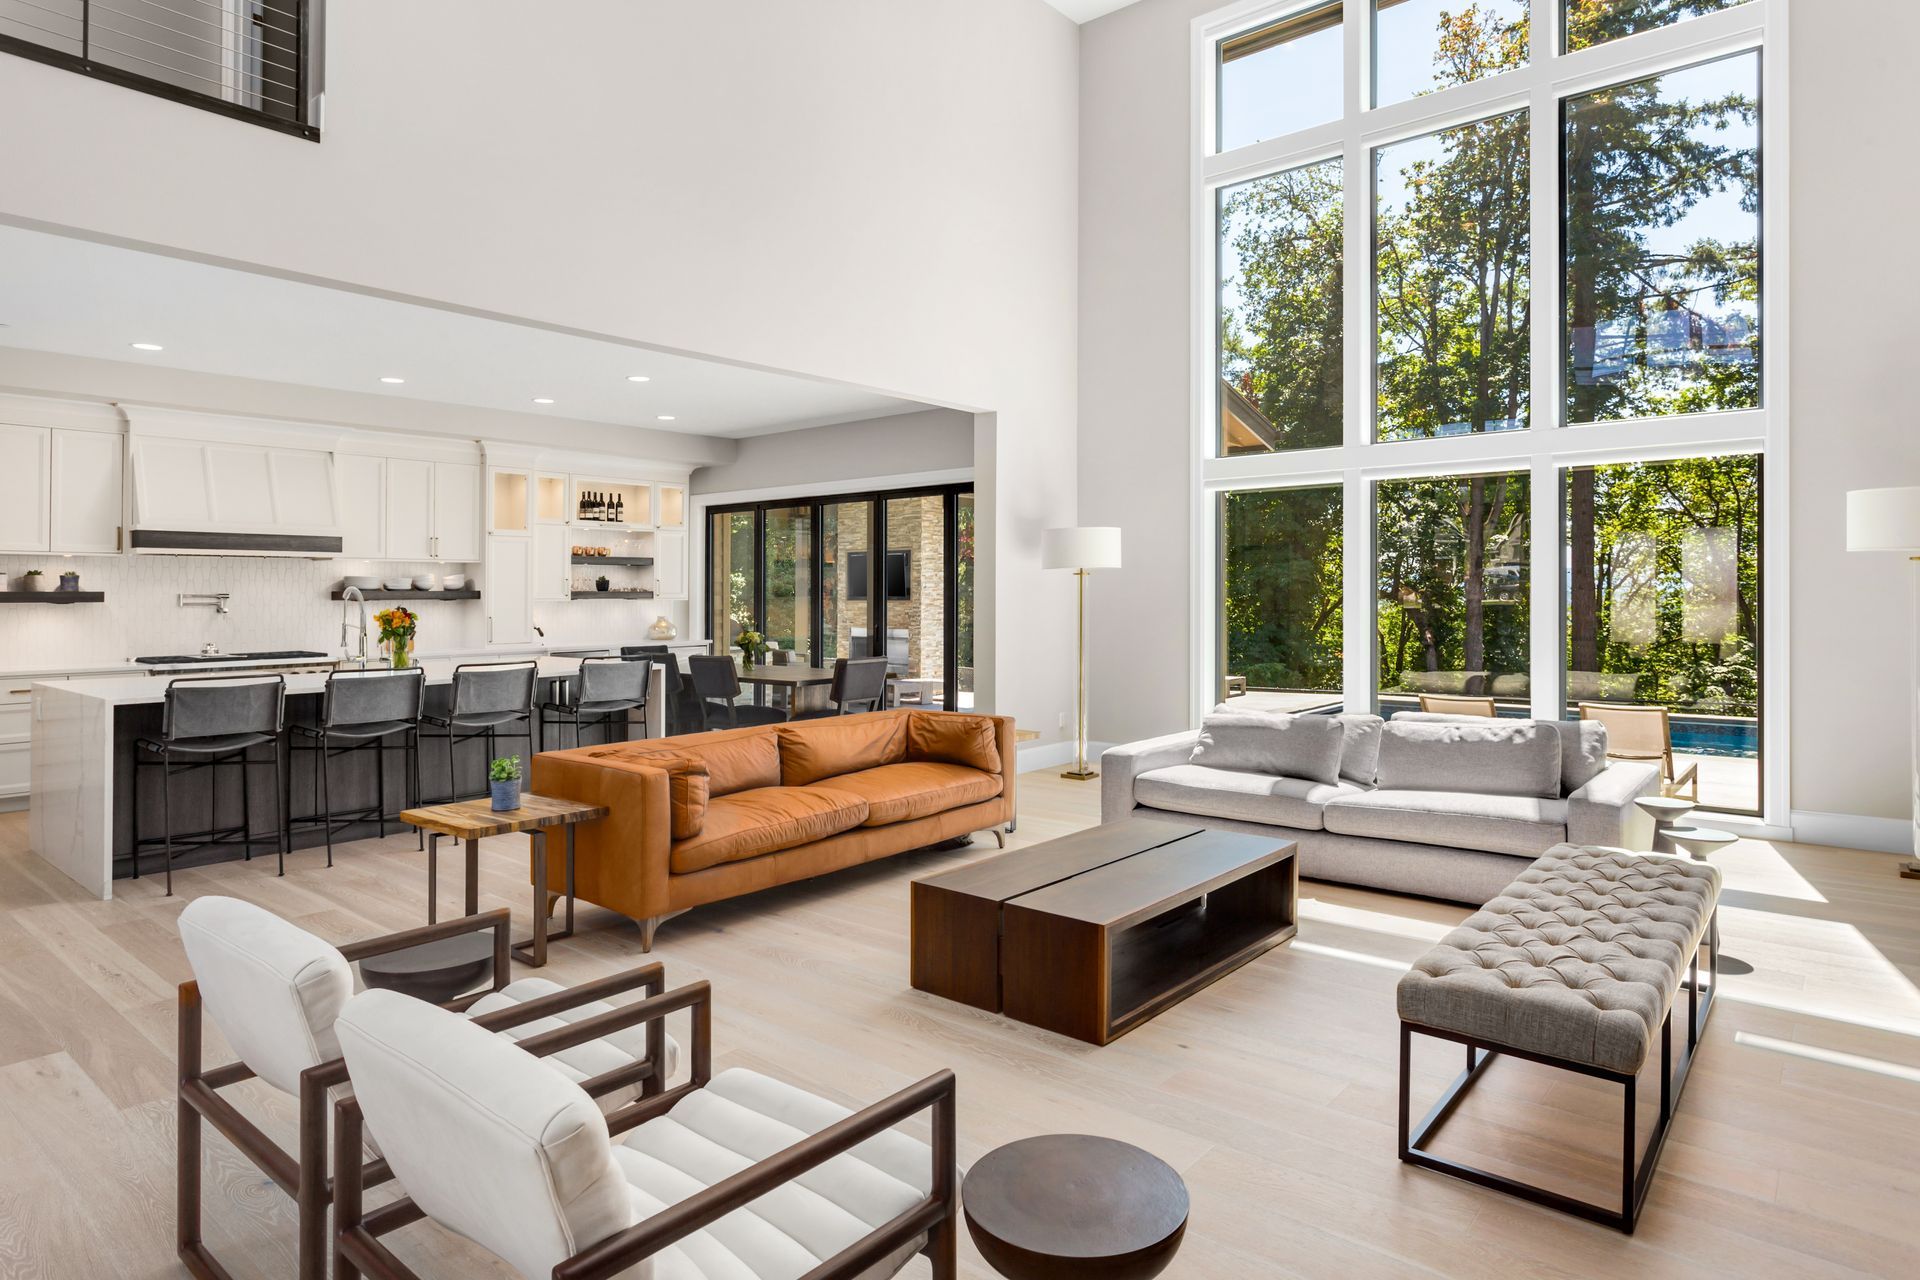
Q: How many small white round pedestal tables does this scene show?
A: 2